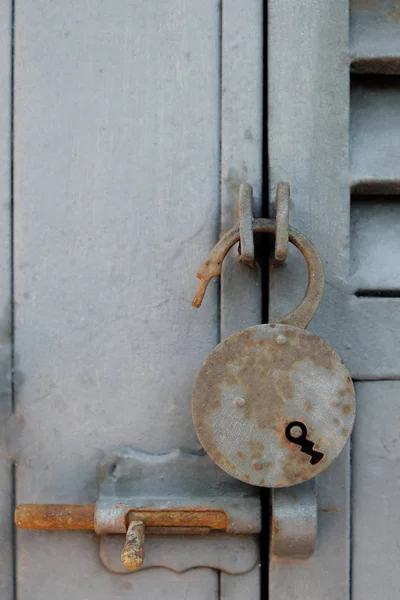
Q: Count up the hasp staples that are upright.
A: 2